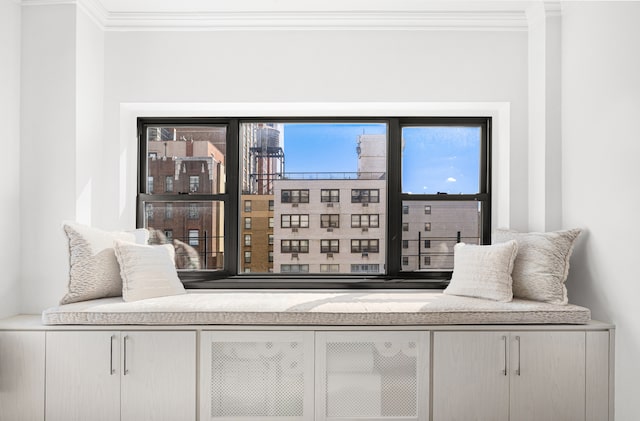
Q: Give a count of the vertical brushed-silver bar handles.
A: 4